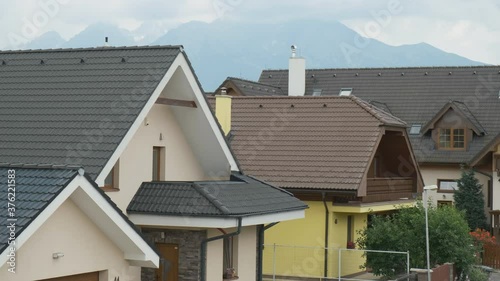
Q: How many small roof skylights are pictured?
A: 3